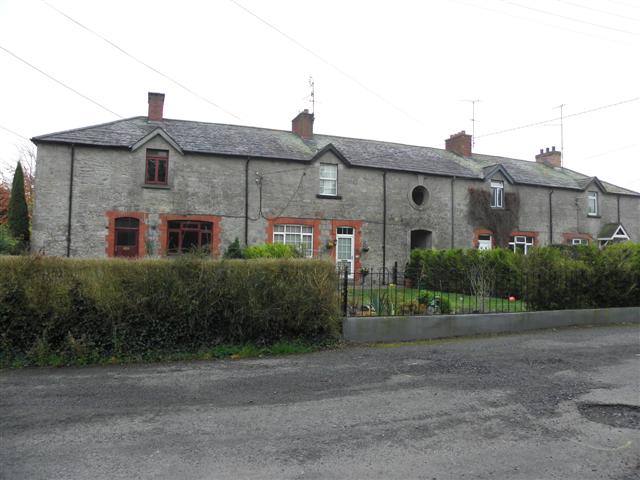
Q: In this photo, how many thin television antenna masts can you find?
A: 3